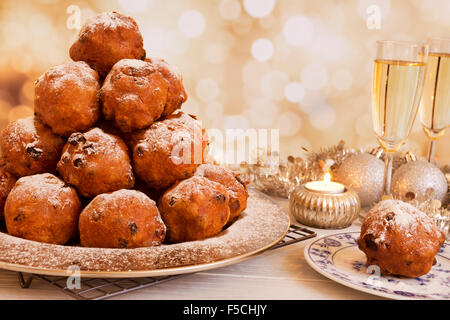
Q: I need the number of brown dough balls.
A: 13